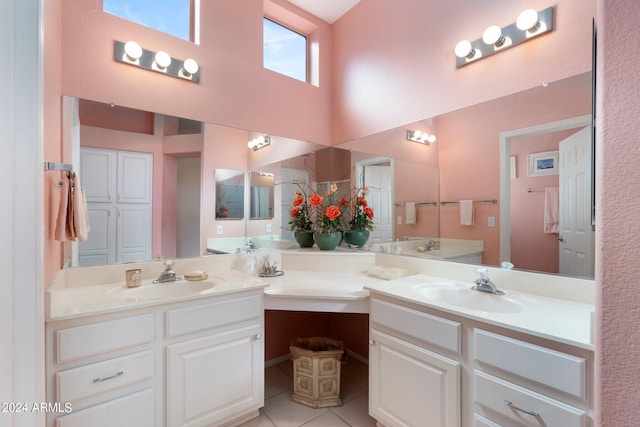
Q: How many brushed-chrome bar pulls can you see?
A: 2